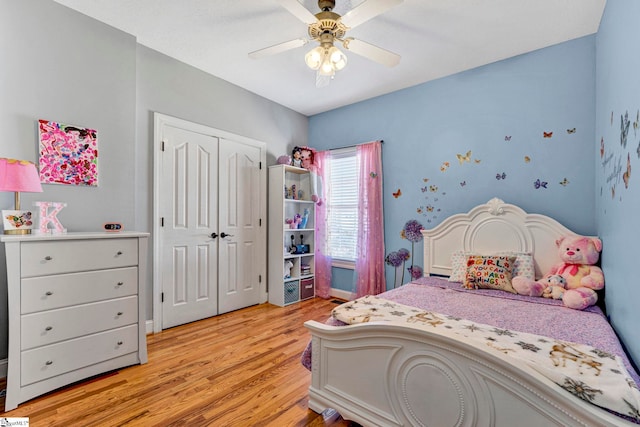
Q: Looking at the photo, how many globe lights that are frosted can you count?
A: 3